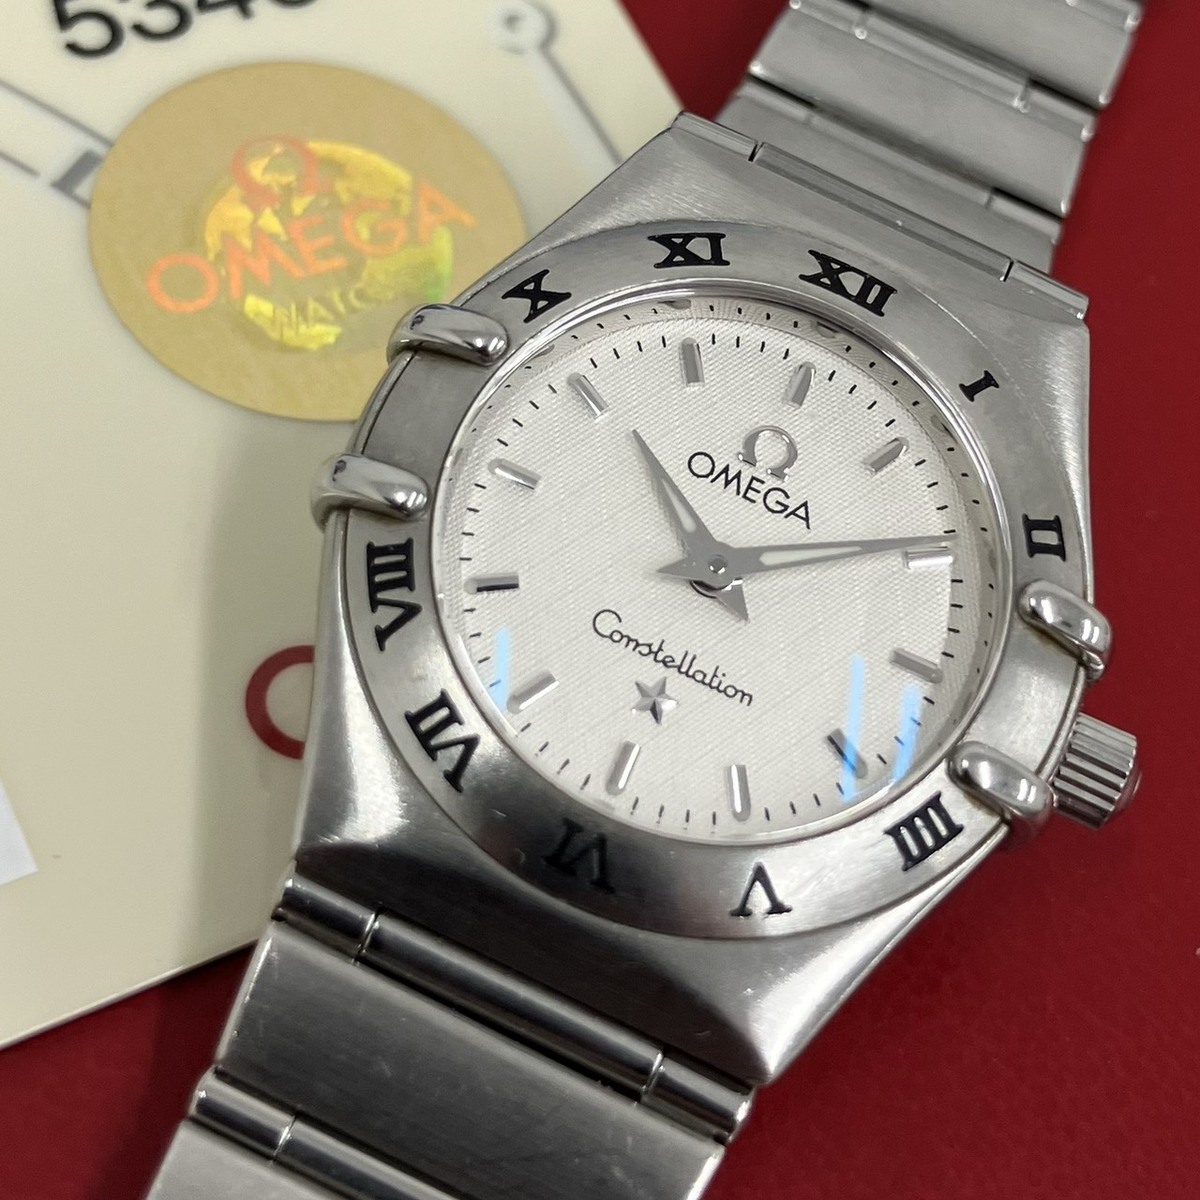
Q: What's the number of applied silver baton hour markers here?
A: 12